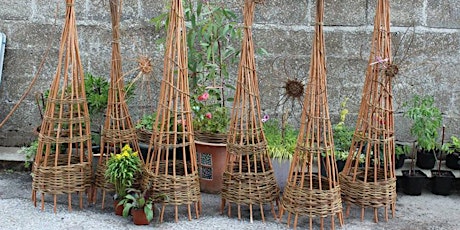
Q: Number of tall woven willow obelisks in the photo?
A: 6